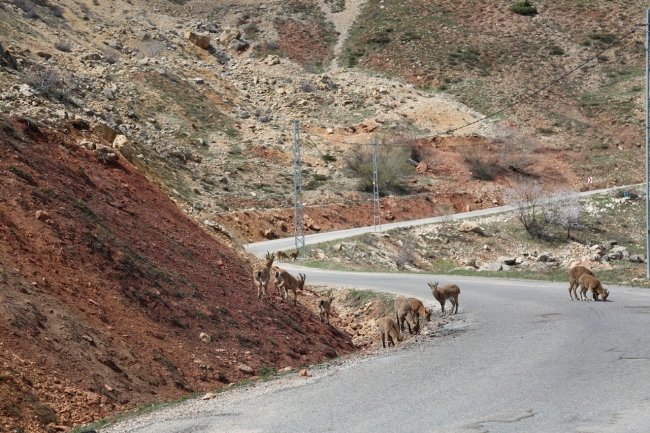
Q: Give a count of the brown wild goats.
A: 11